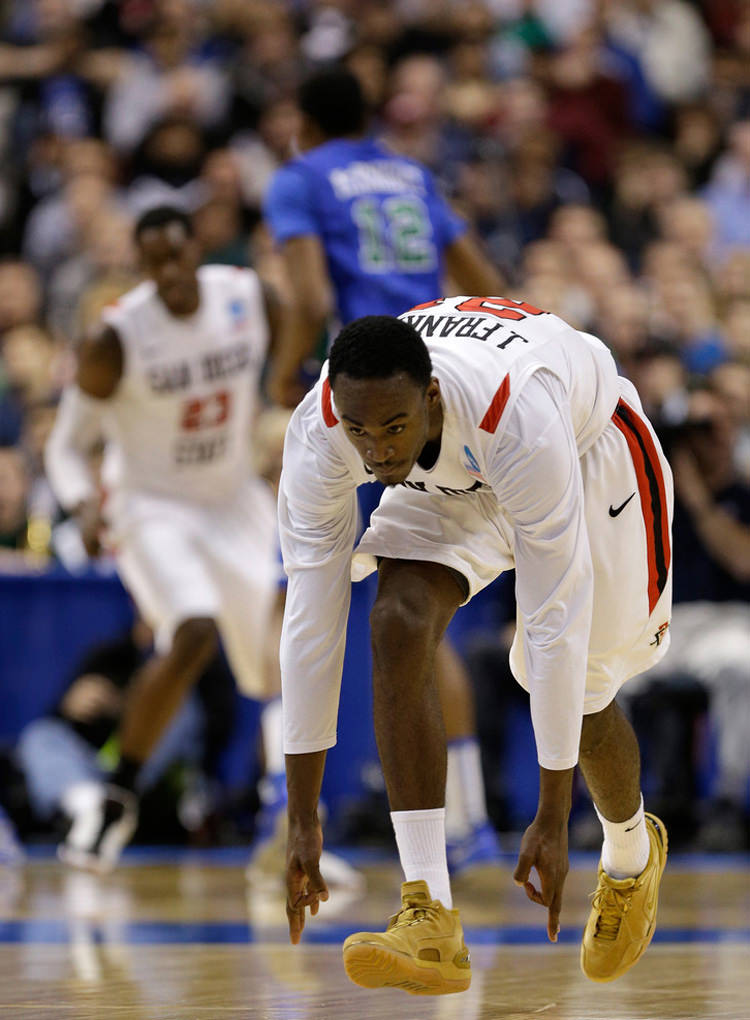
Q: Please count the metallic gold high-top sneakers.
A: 2